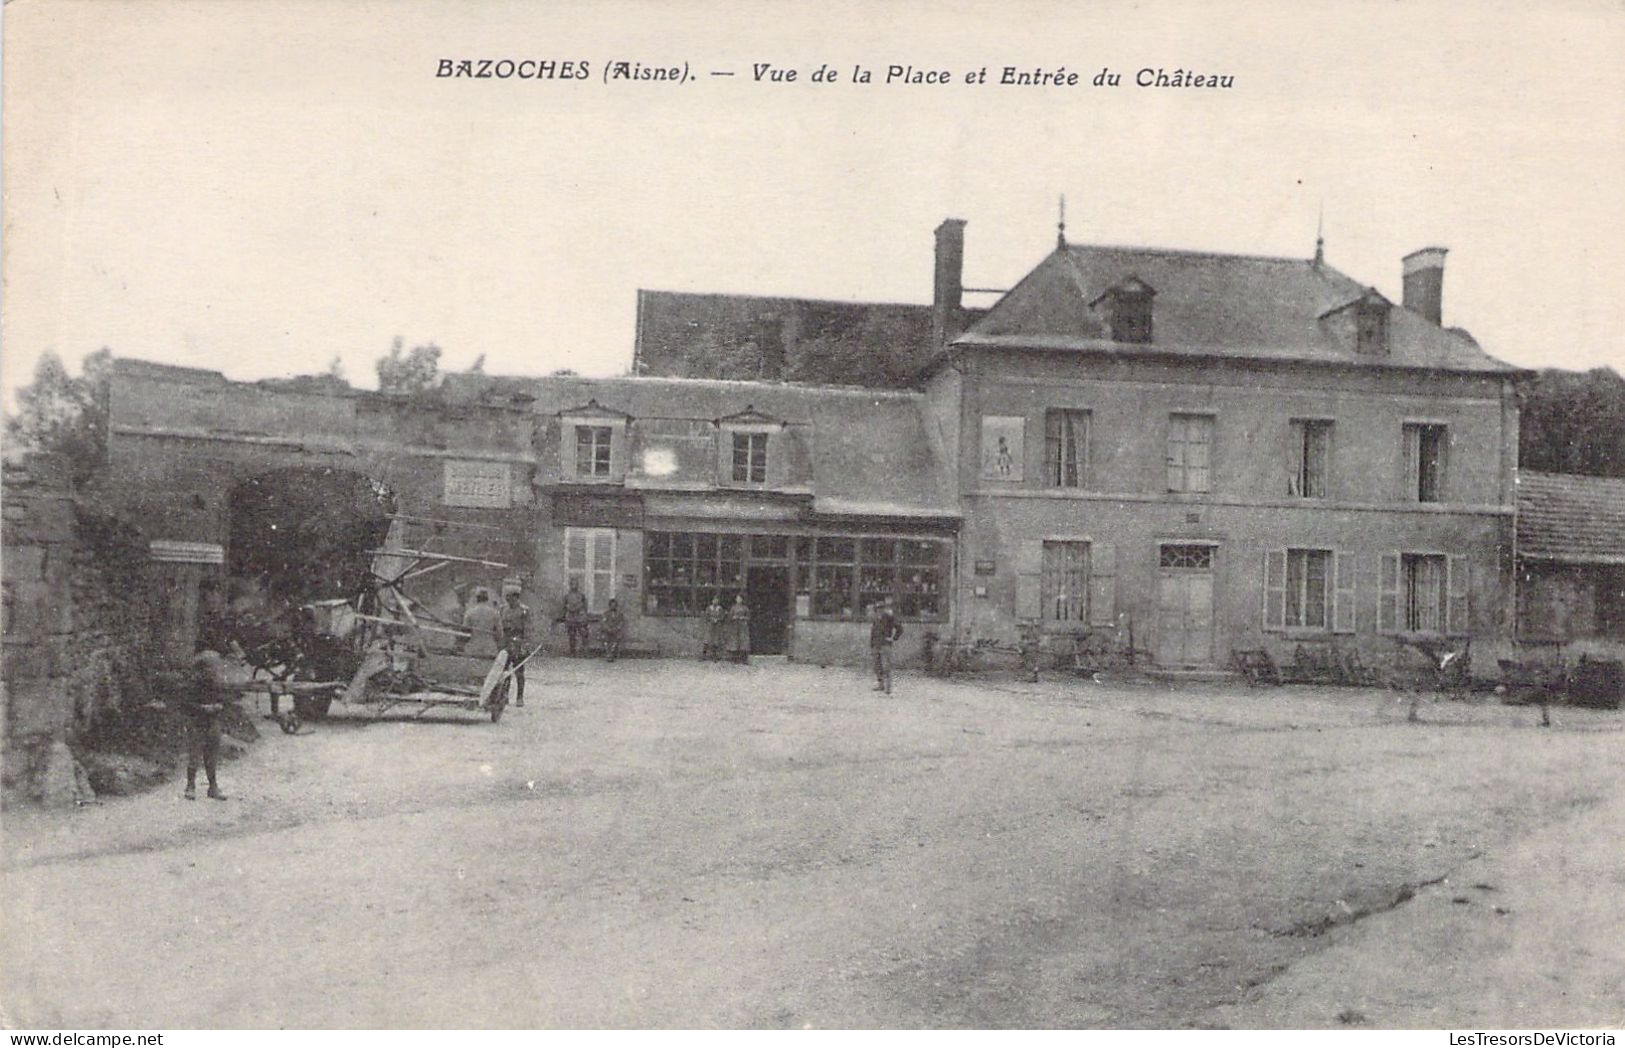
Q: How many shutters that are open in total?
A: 6